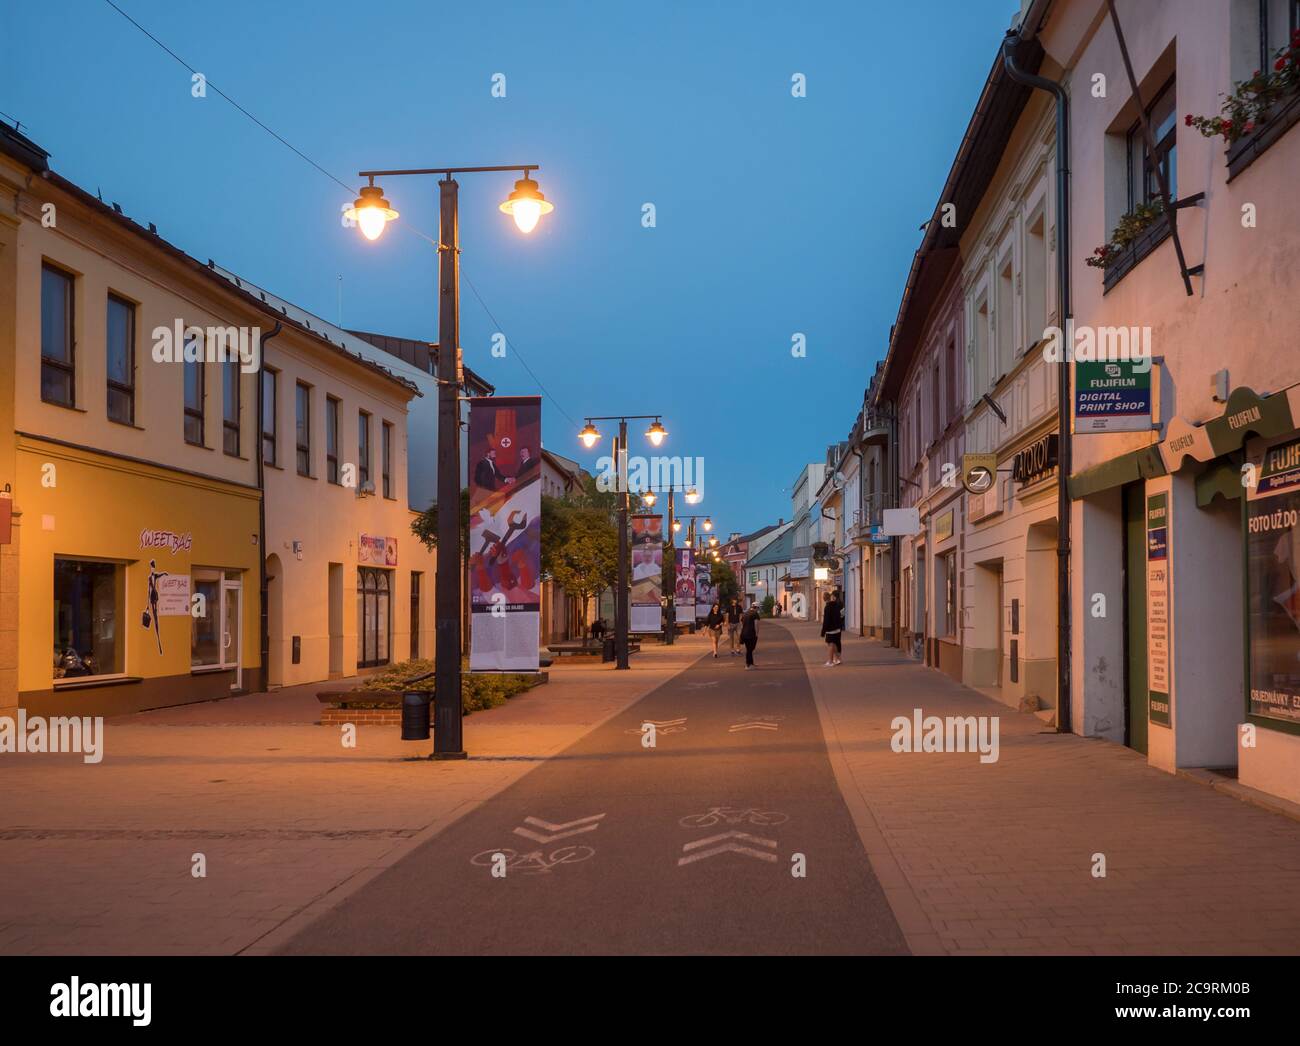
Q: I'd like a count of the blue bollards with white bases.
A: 0